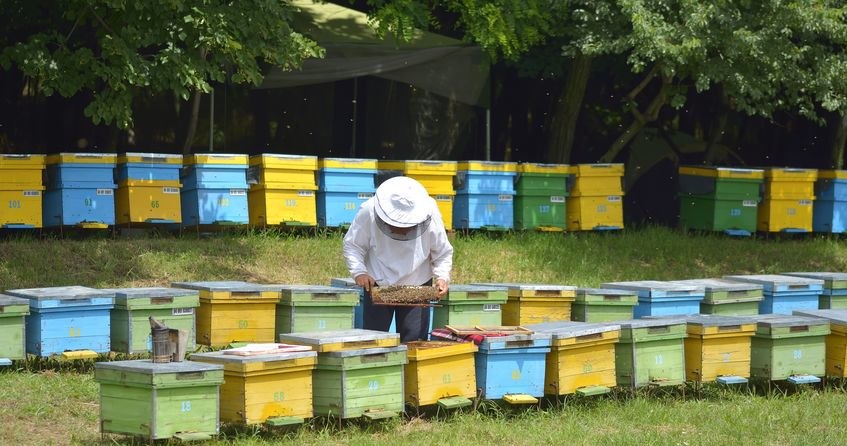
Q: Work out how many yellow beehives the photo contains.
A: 13